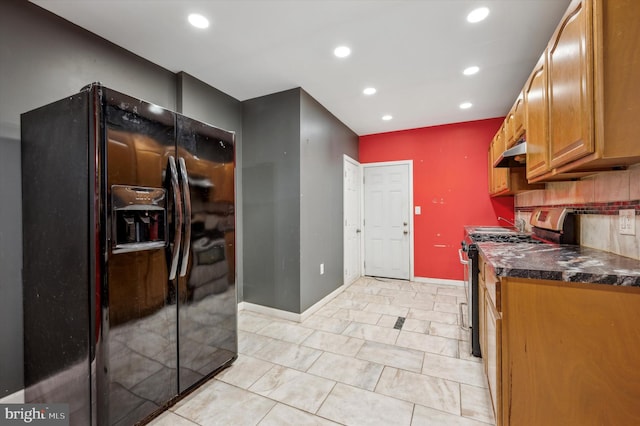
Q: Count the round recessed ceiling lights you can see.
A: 7